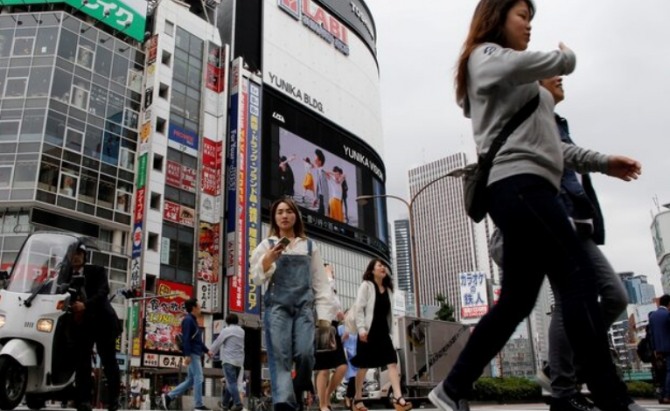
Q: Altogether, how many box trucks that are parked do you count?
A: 1